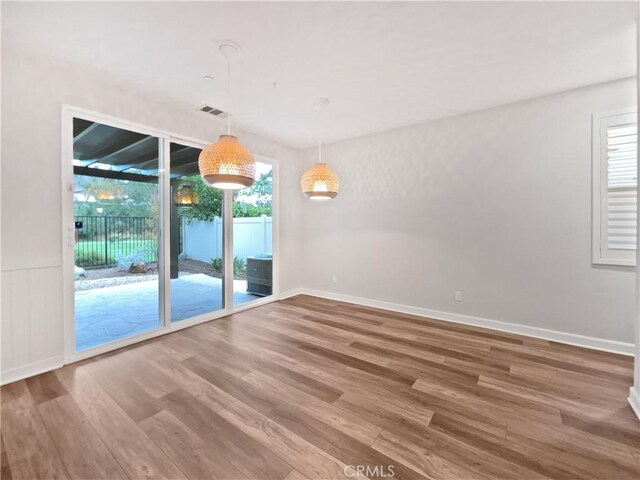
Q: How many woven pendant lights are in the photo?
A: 2